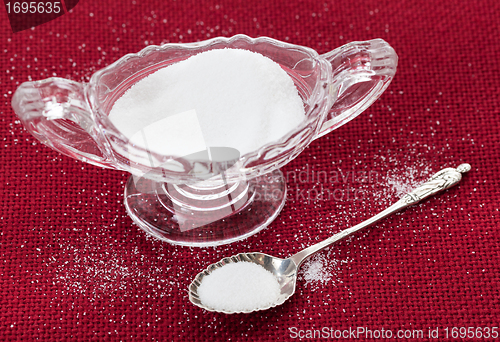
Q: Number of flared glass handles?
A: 2